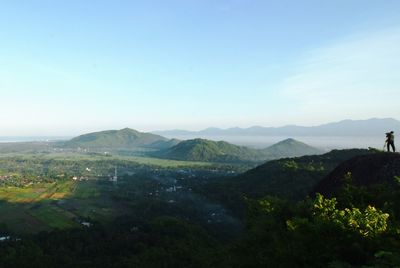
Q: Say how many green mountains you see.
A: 3